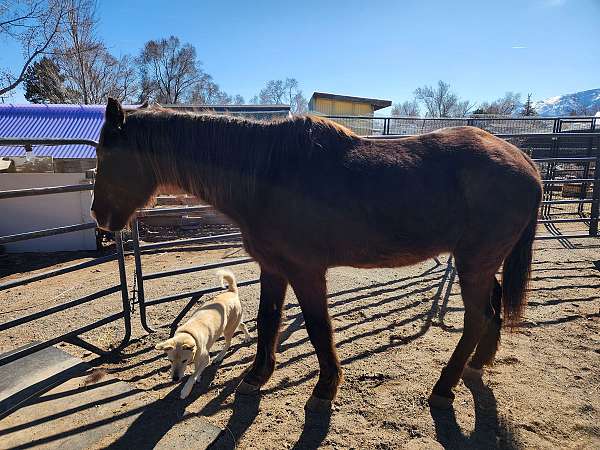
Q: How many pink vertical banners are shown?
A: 0